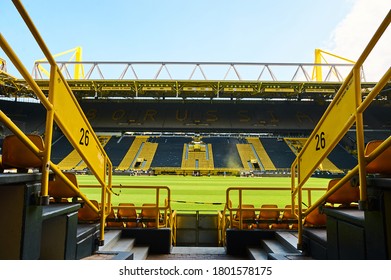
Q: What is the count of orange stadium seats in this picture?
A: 12